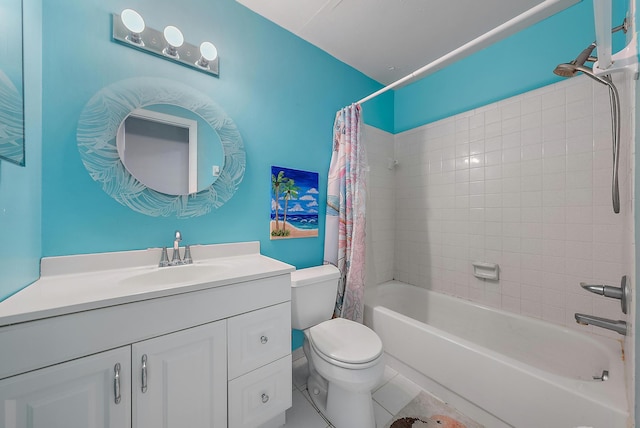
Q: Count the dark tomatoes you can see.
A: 0